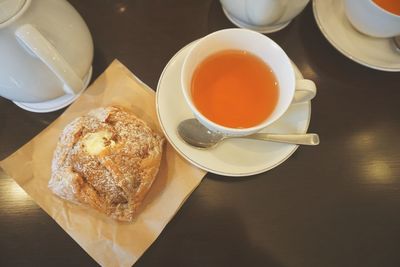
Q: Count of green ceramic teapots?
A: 0